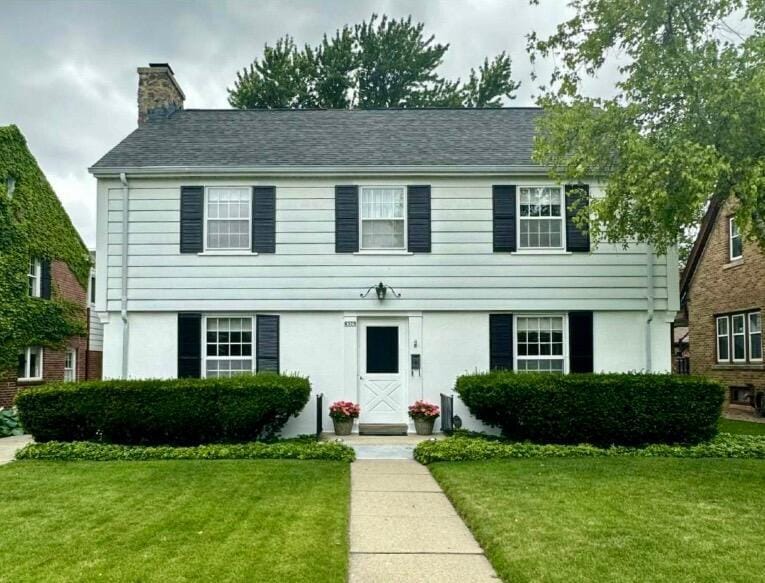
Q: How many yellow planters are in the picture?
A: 0